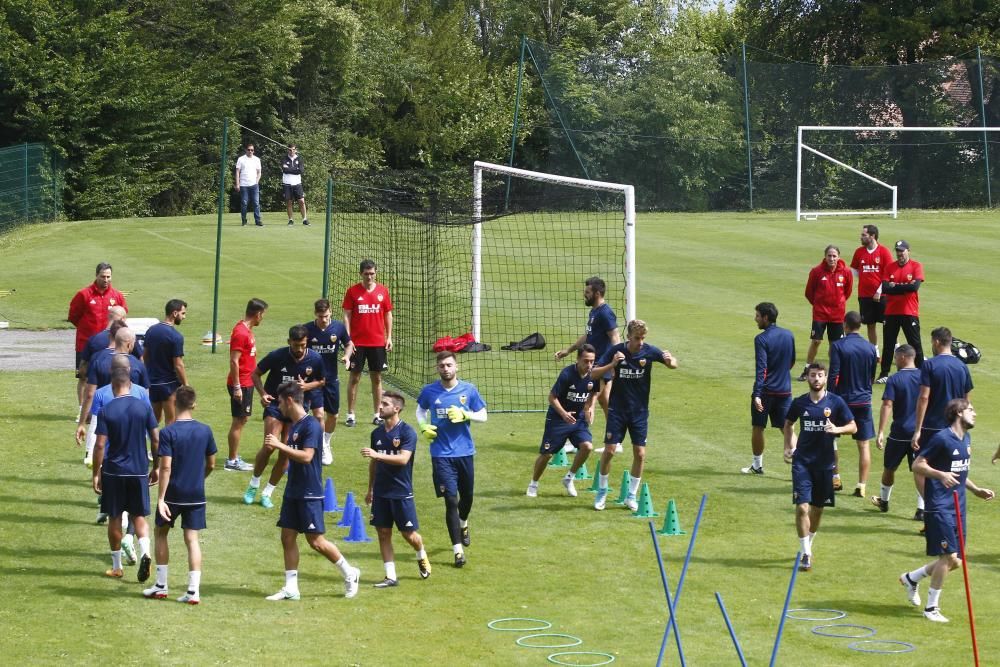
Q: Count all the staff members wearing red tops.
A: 6